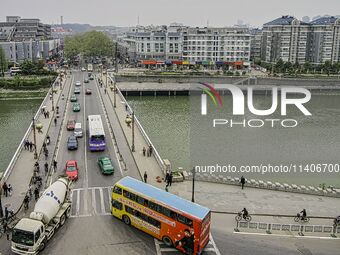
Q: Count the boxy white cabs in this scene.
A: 1